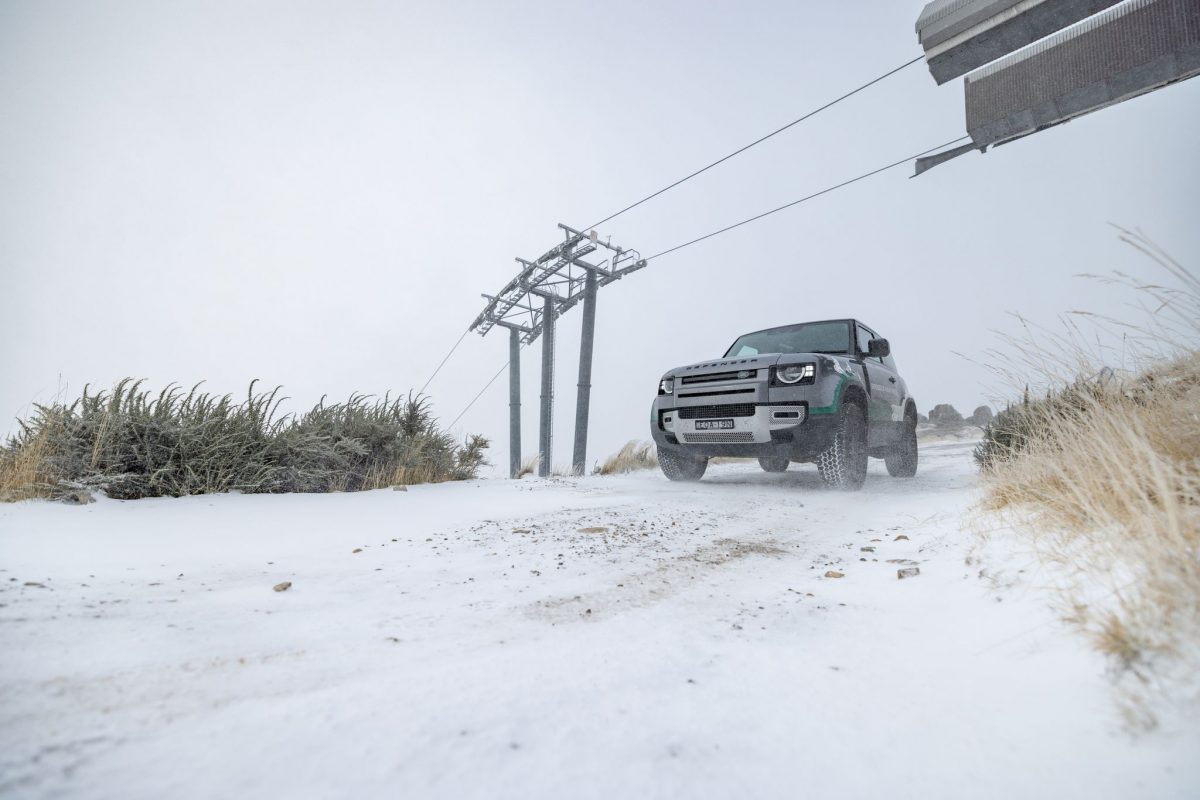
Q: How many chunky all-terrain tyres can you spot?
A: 4